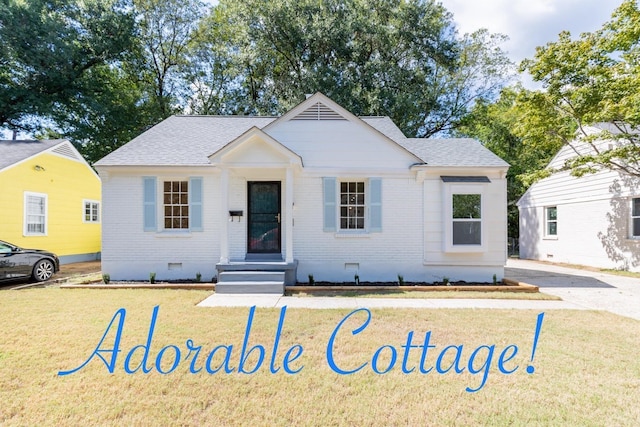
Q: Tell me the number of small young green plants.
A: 8